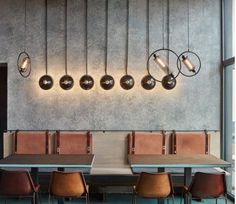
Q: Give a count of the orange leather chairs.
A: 2